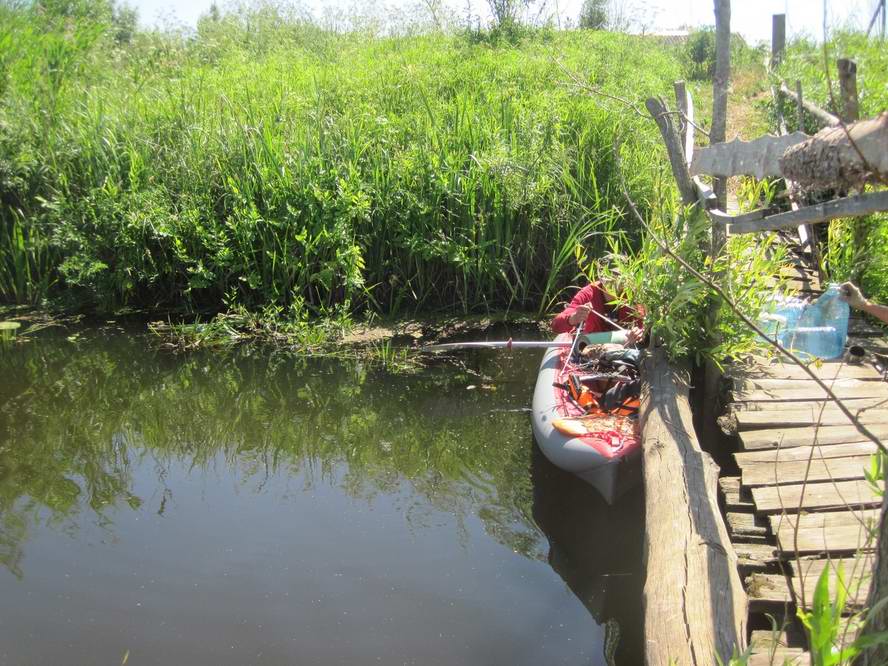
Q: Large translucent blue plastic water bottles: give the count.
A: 2